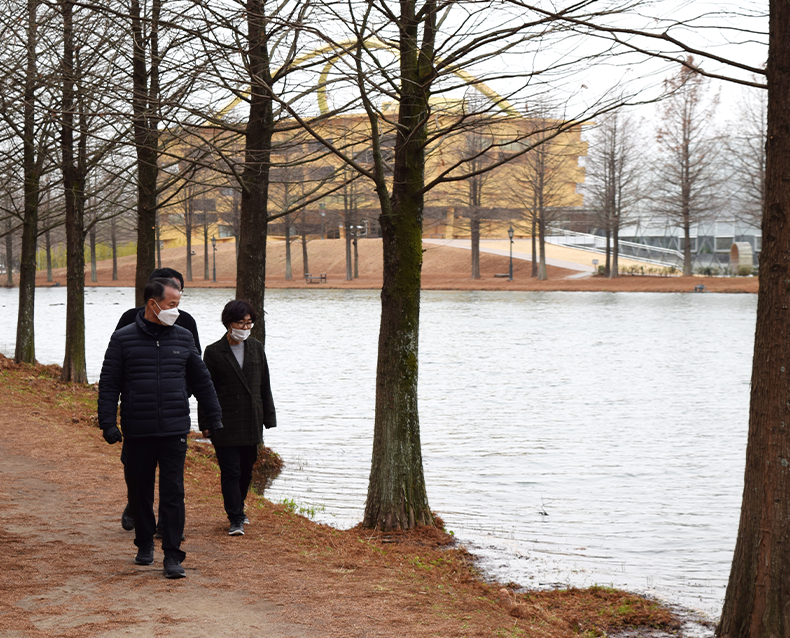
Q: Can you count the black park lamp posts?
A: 2